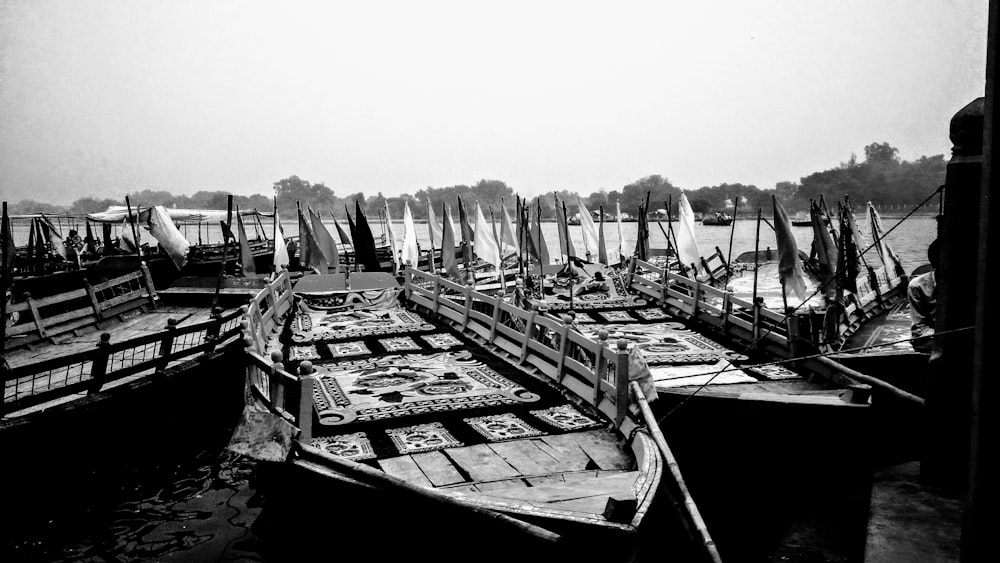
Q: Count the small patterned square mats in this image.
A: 12